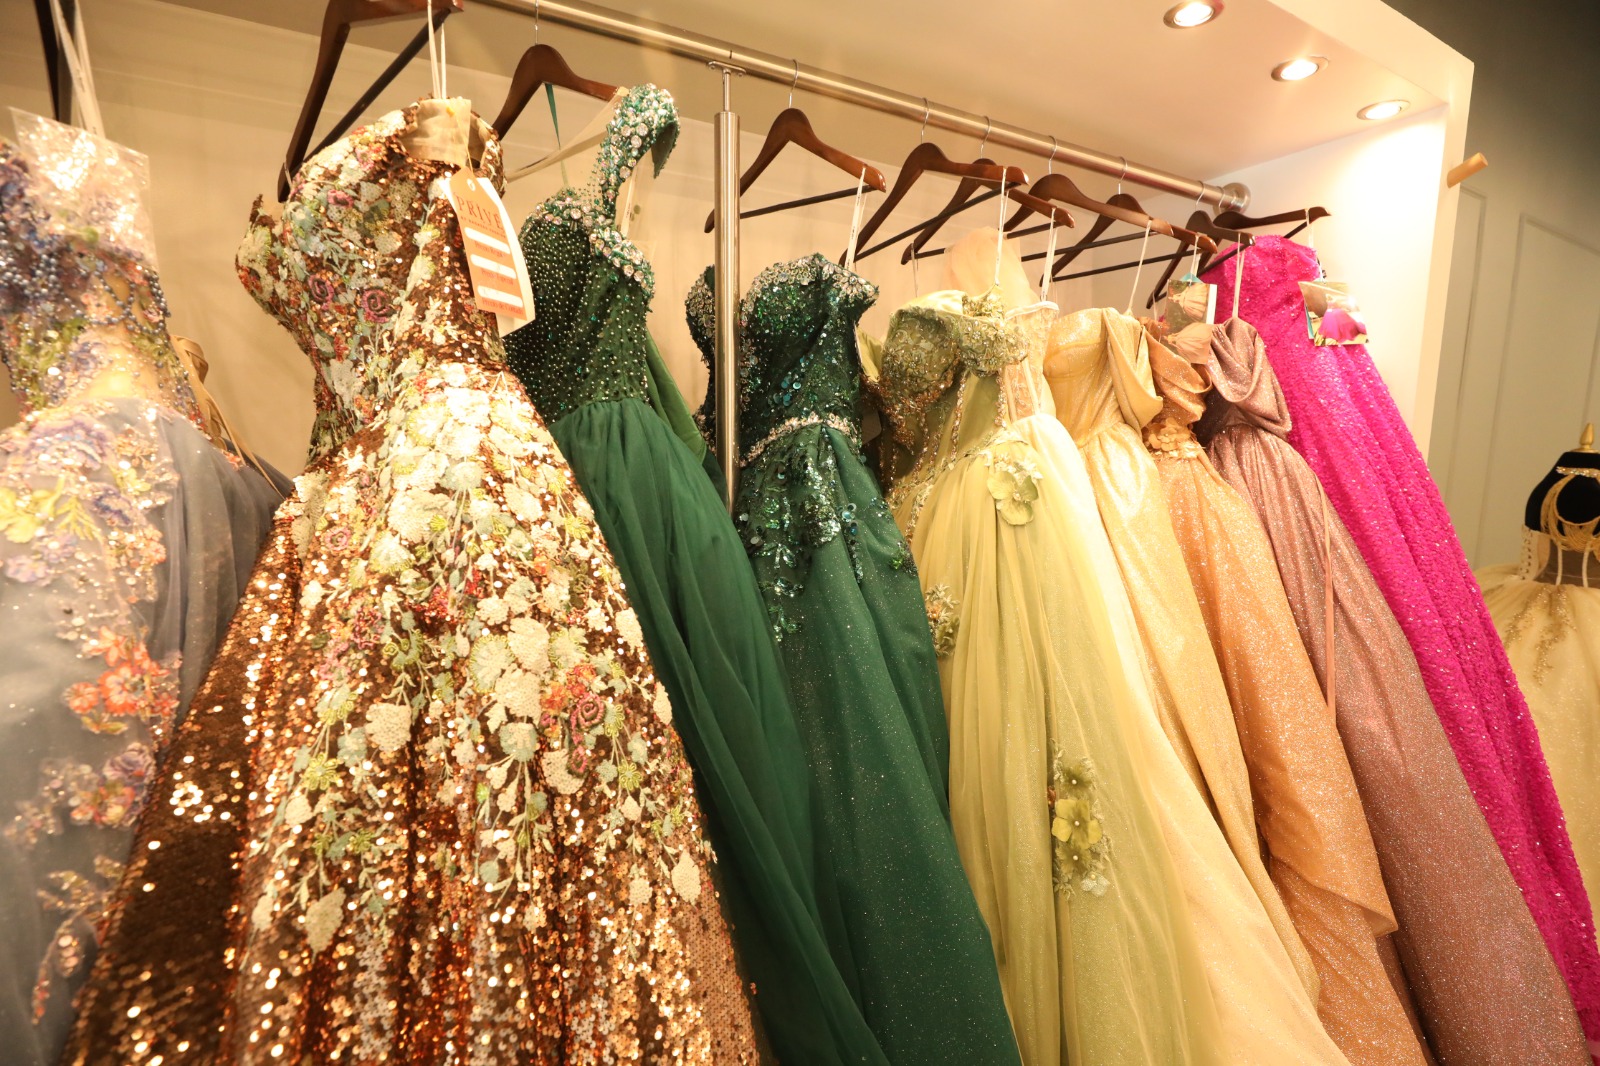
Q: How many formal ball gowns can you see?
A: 11